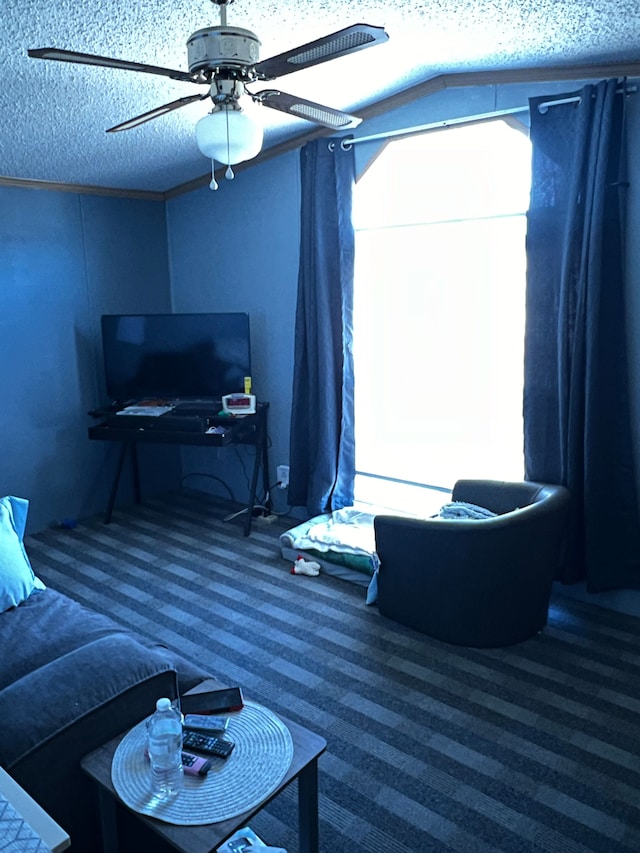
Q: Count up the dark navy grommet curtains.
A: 2